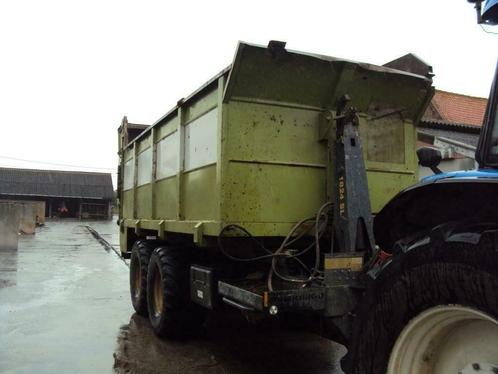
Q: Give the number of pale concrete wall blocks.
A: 3